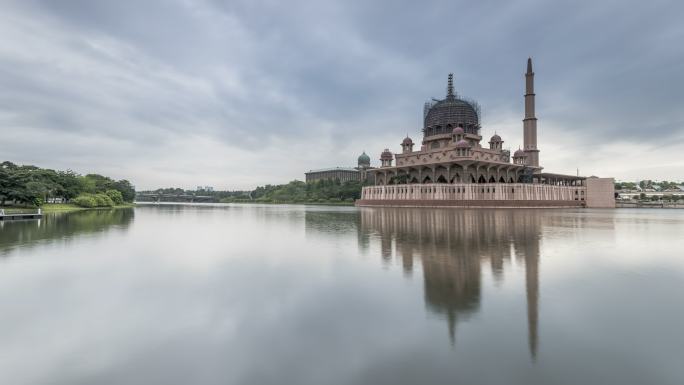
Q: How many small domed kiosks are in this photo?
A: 6